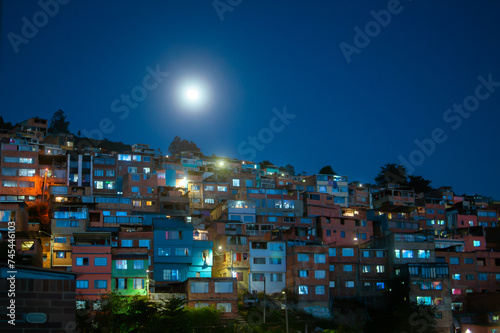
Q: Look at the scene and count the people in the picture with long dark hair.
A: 0